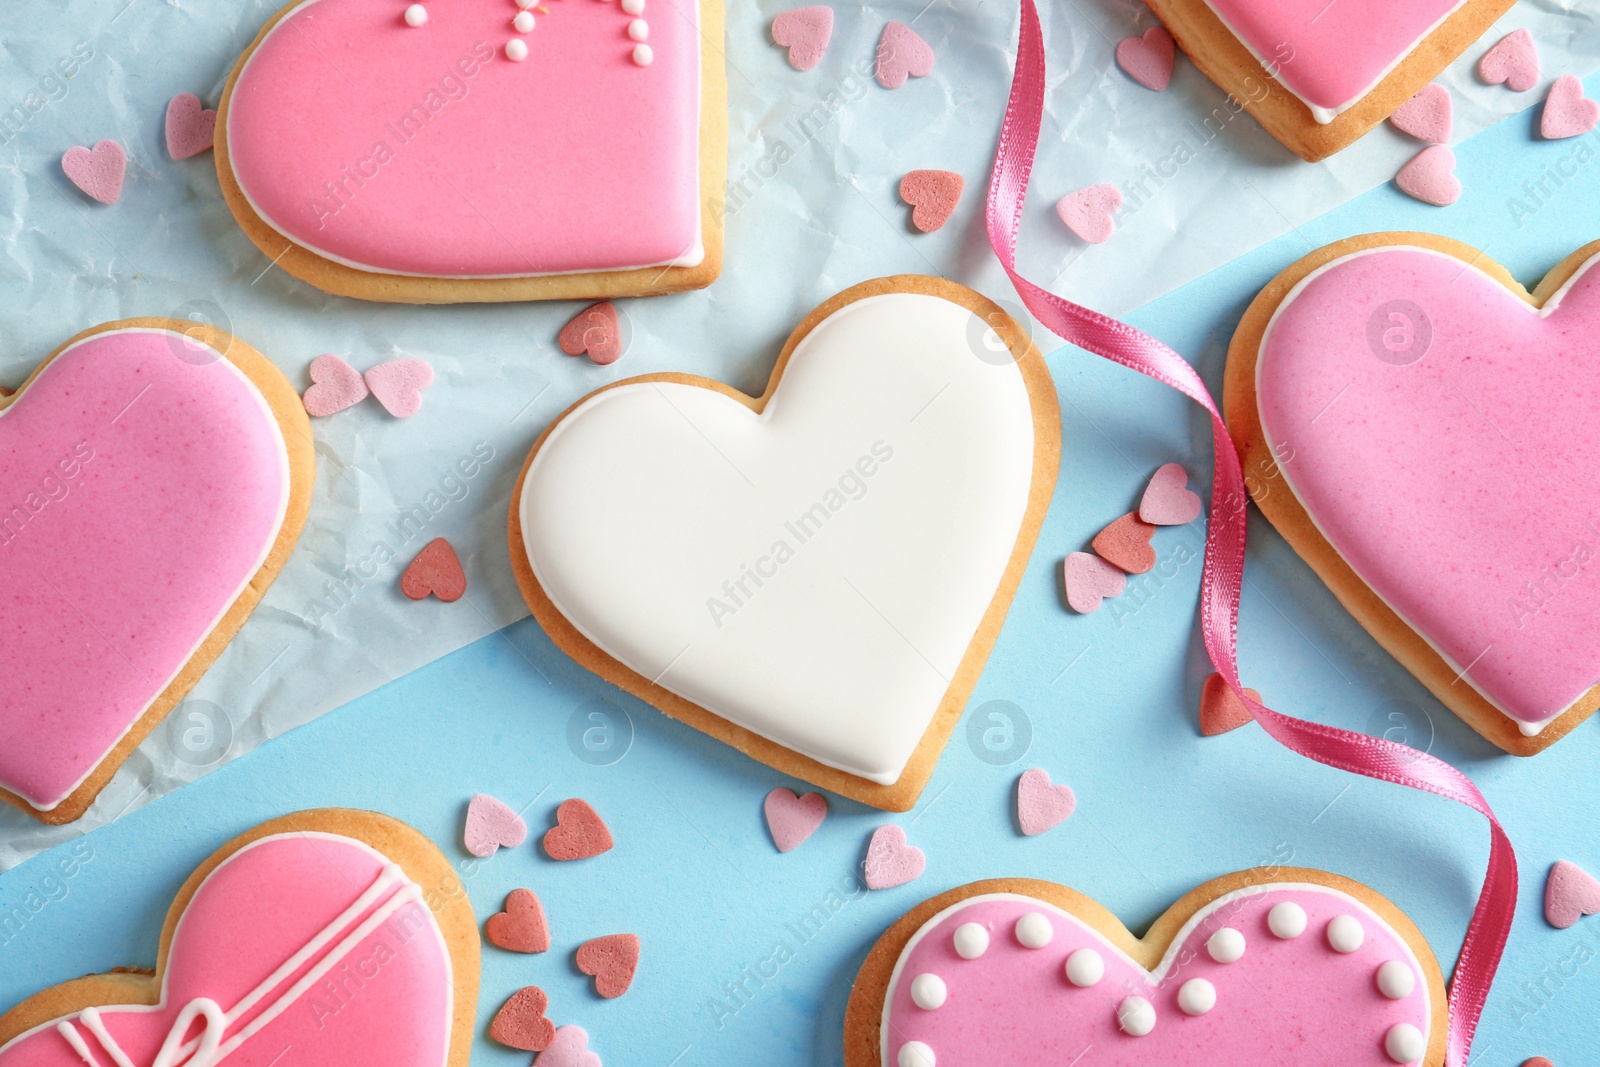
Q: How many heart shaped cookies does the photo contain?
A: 7